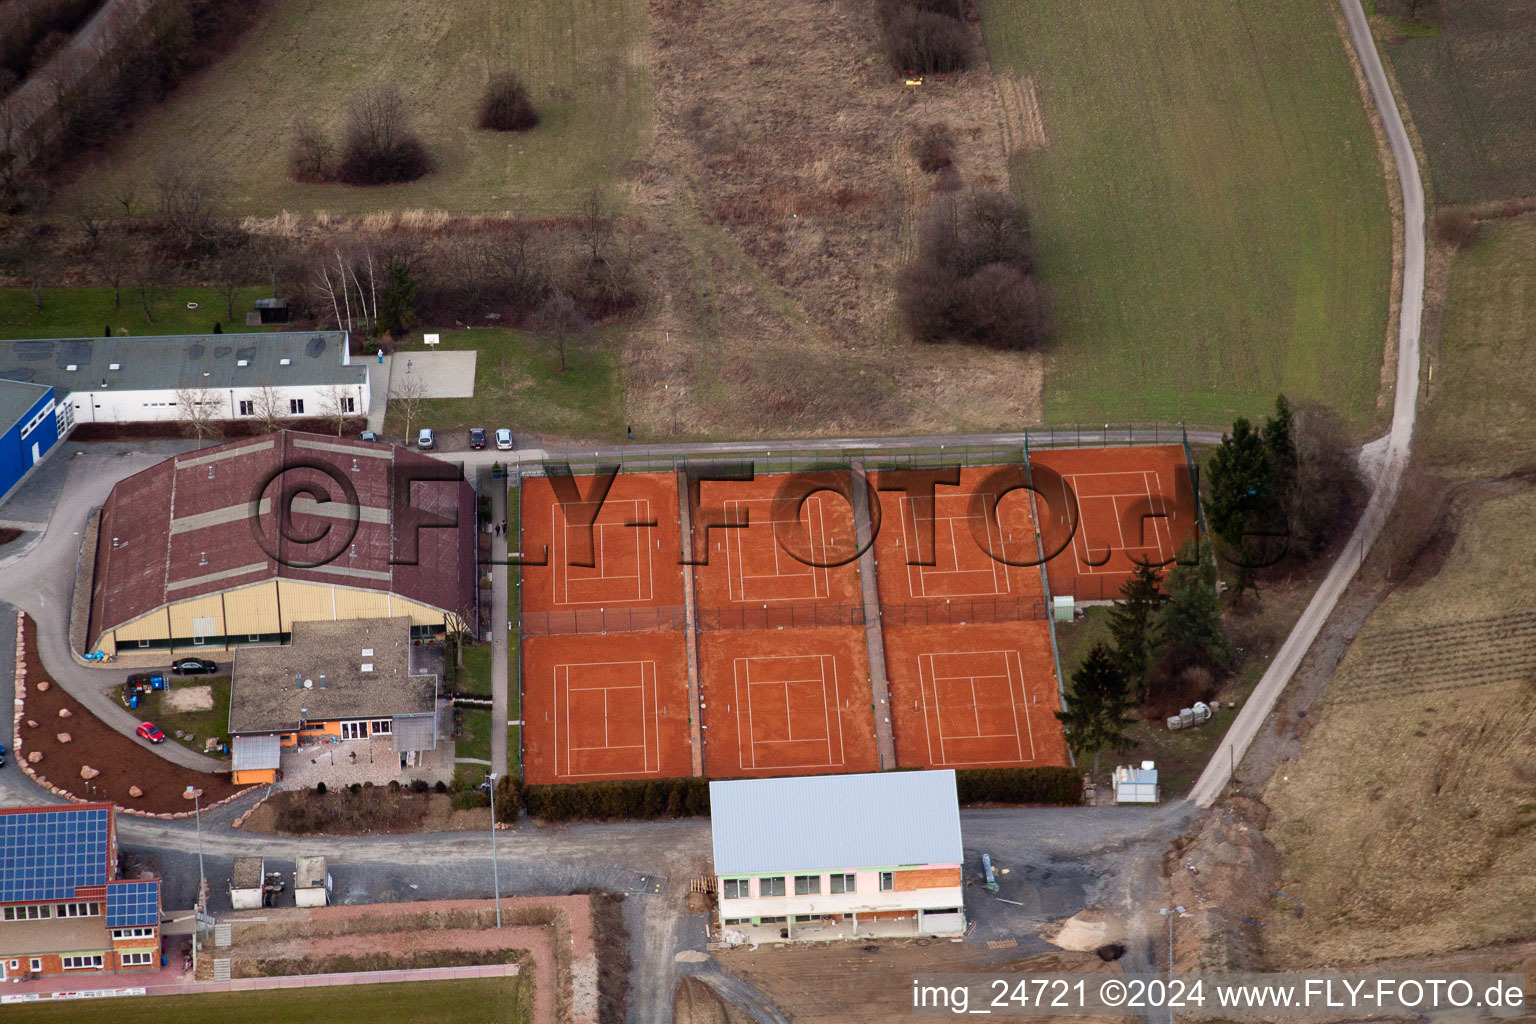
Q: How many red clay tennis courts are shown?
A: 7